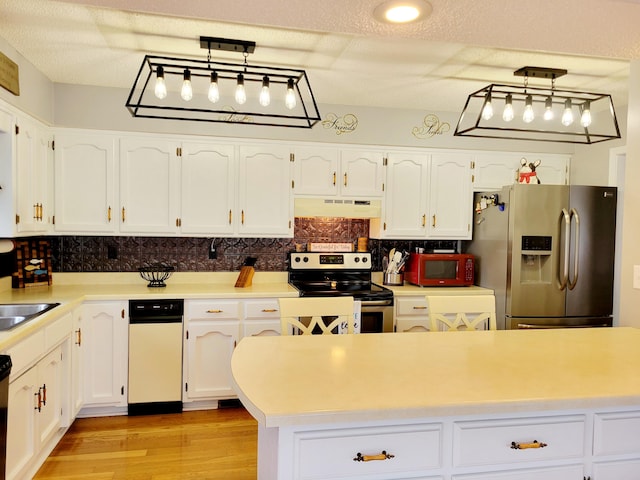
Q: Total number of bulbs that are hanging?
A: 12